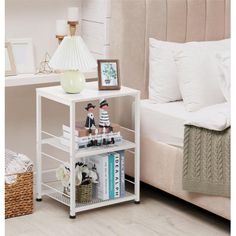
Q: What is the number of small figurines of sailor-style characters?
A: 2